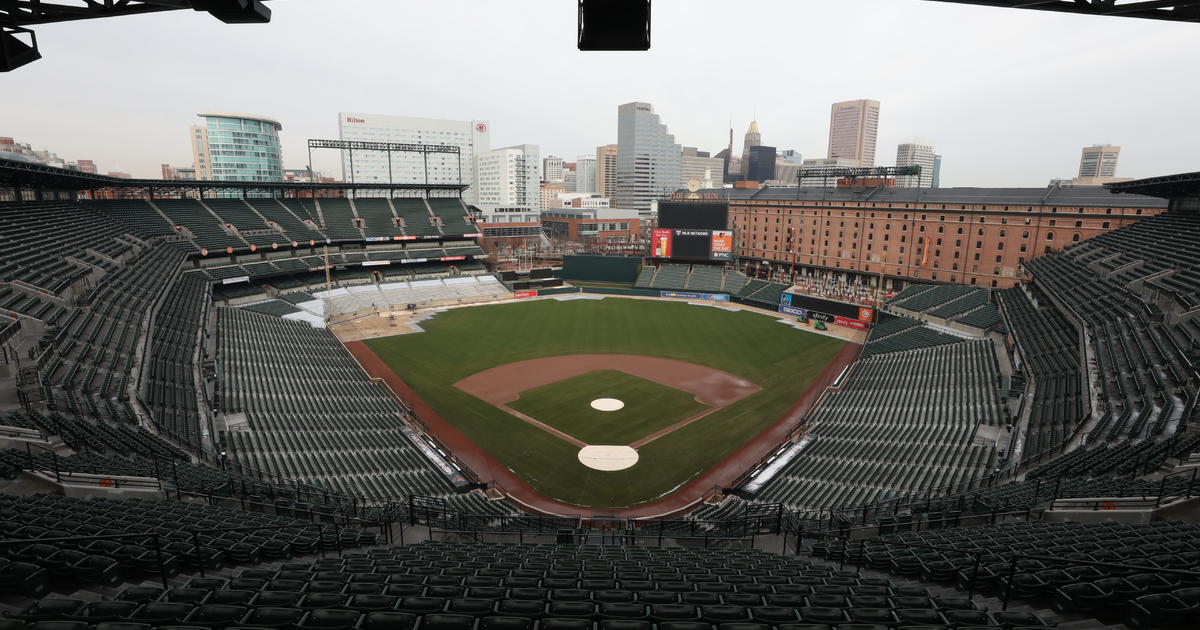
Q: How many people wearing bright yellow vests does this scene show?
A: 2